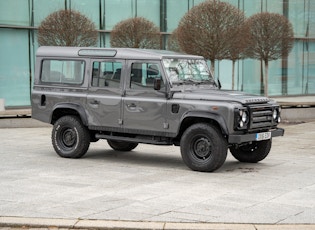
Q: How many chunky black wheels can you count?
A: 4